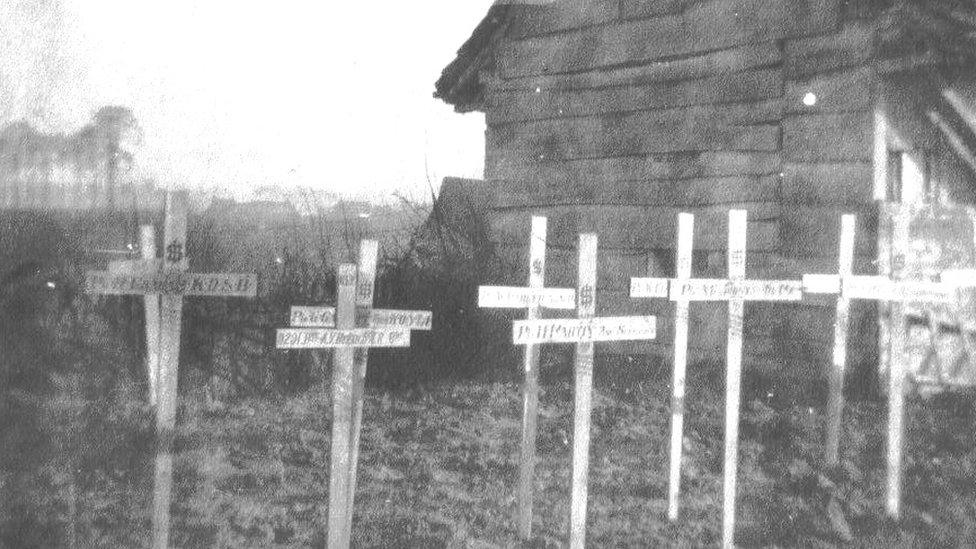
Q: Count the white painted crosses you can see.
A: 10